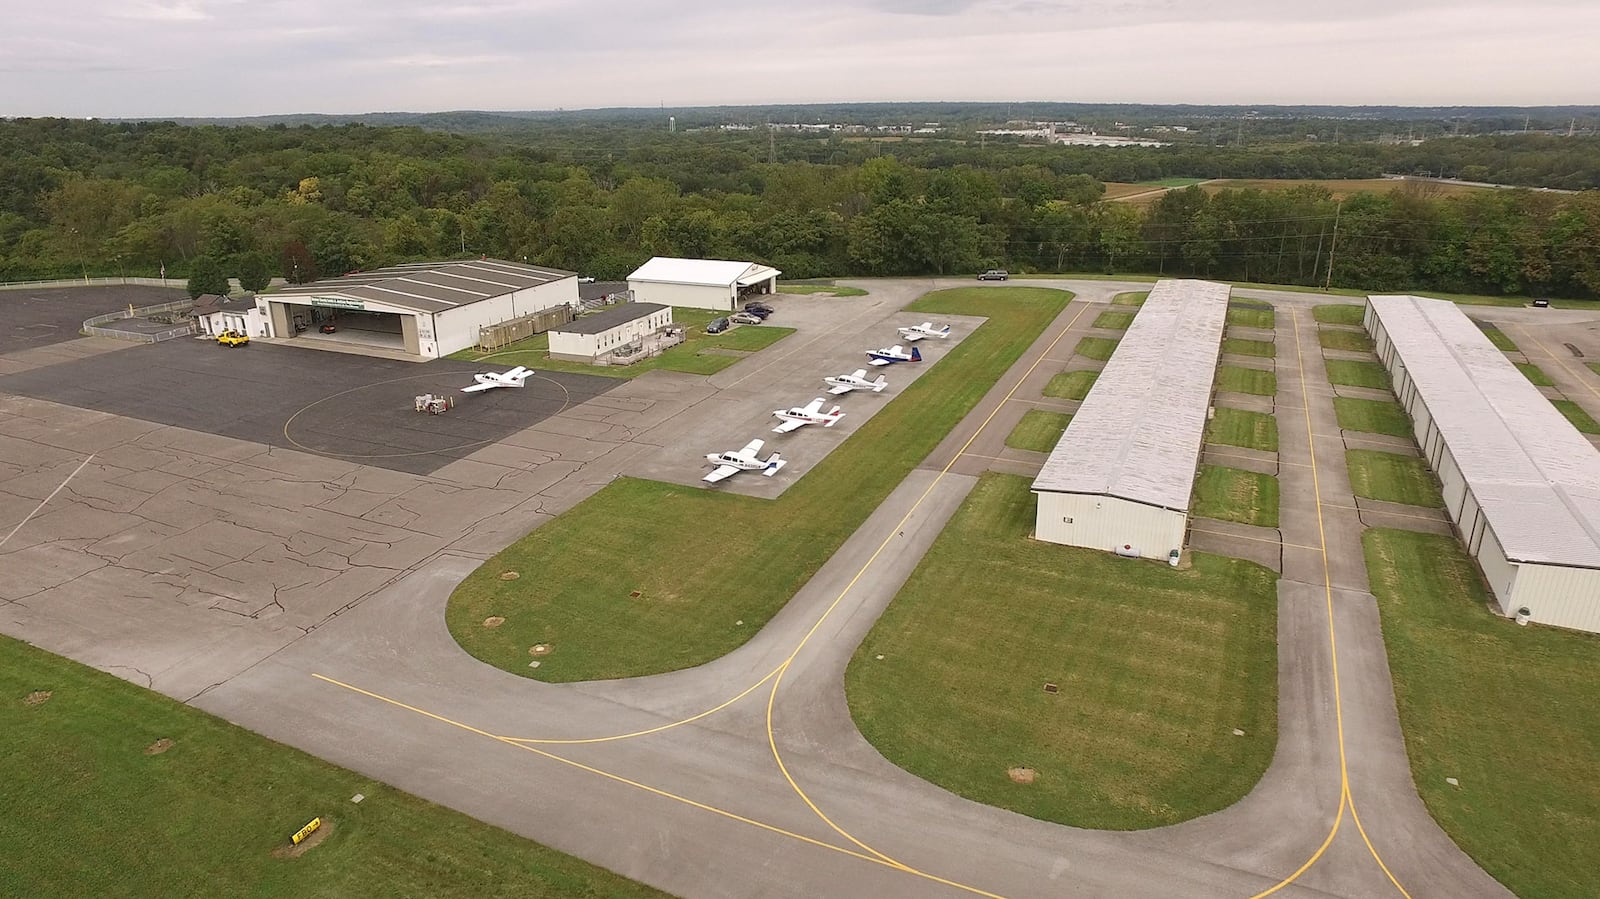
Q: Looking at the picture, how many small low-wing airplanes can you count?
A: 6